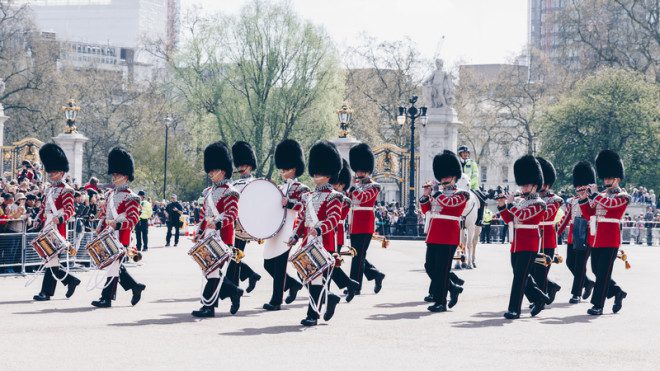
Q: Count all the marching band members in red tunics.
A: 13